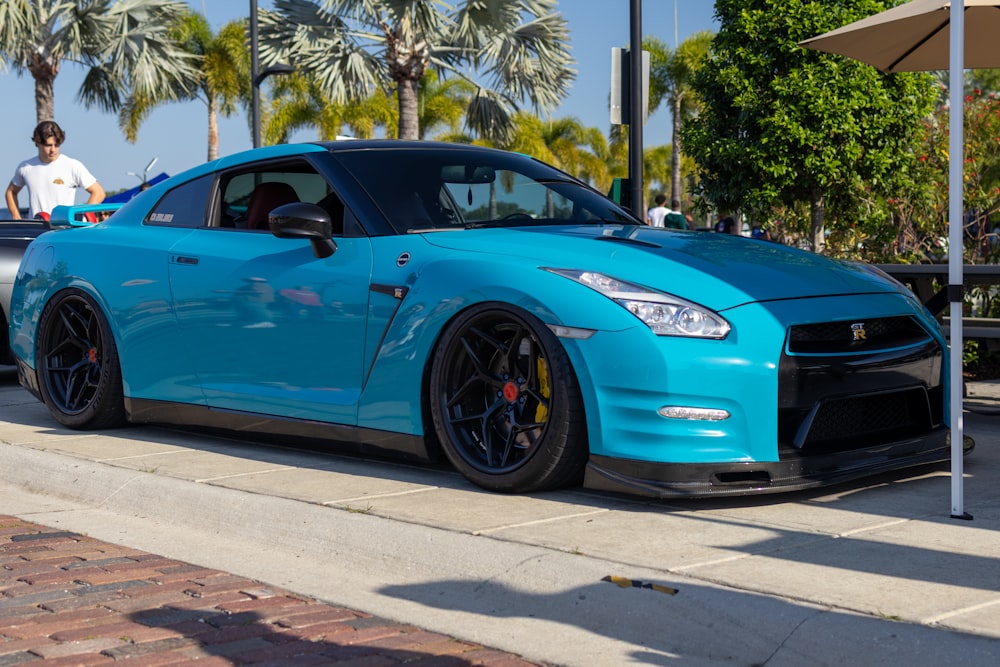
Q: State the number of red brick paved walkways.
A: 1